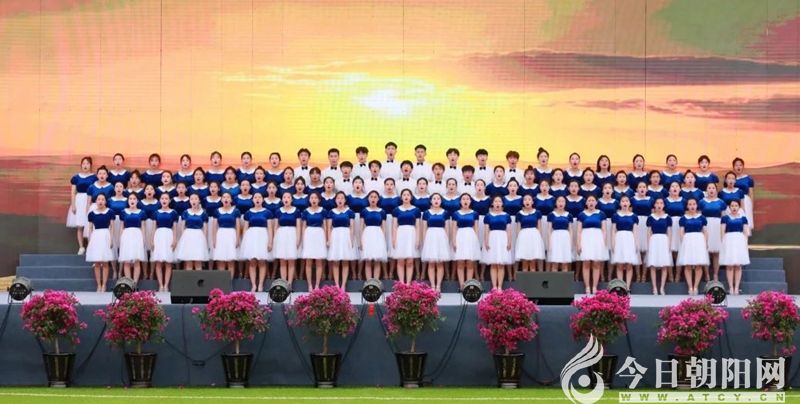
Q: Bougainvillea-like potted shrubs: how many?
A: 9